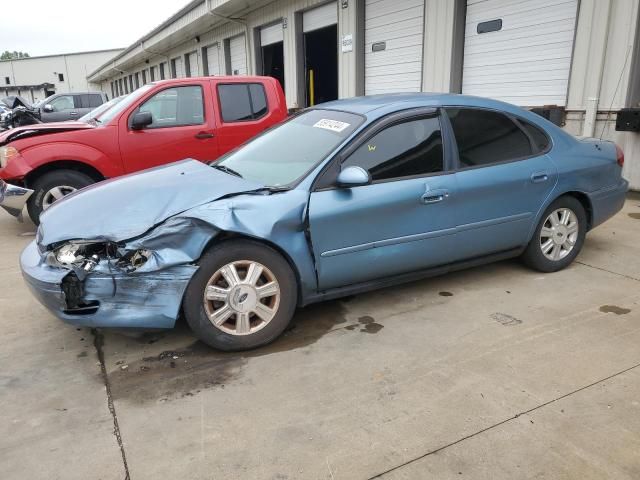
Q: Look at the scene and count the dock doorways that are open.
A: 2